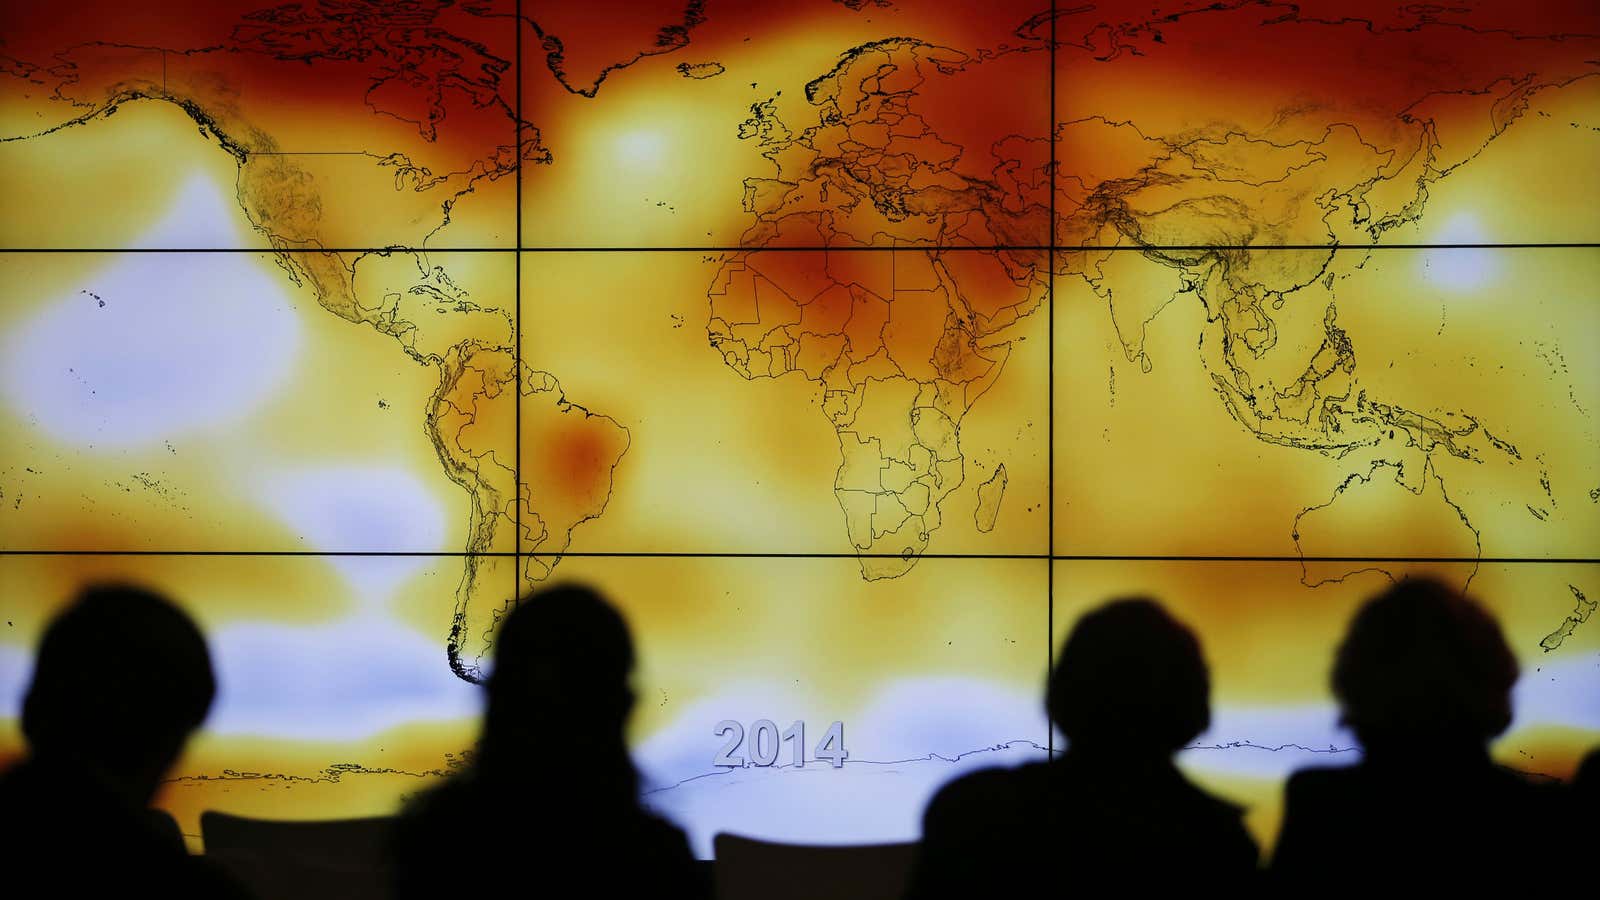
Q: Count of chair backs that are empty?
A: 2